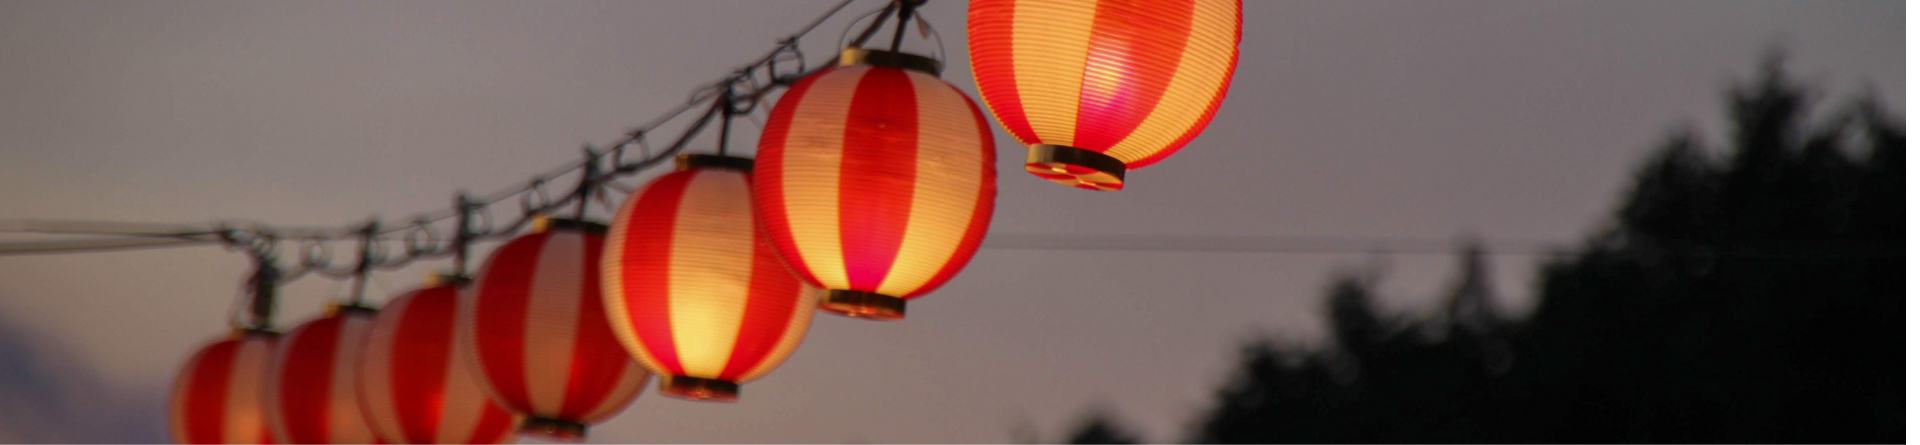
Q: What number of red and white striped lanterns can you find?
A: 7